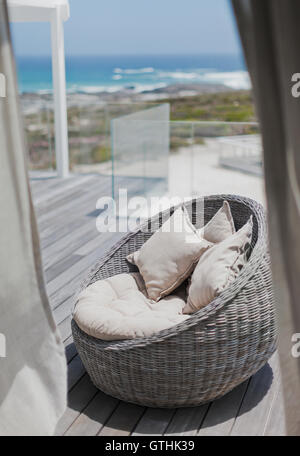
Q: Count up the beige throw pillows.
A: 3